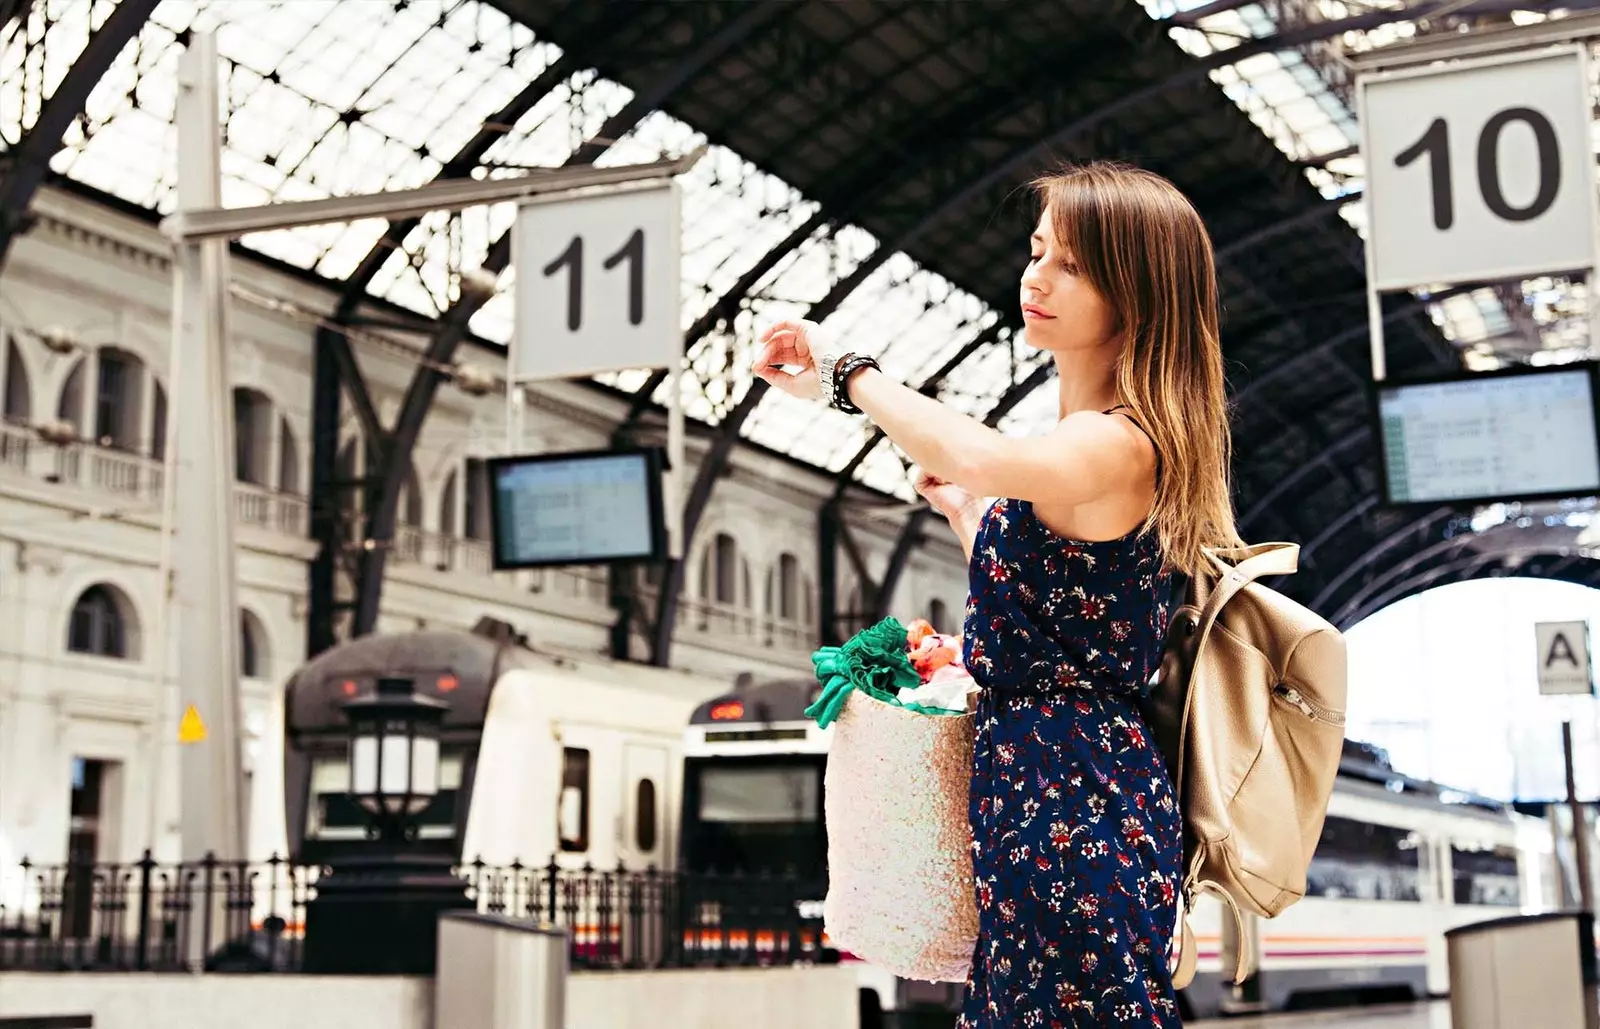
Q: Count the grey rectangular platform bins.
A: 2